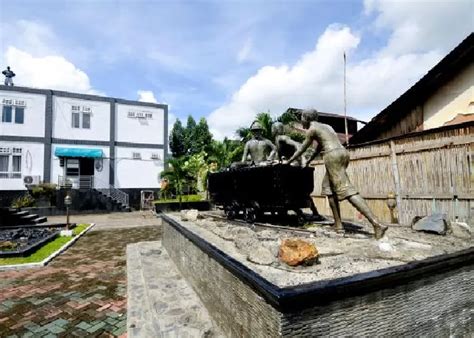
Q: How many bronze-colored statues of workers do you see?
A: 3